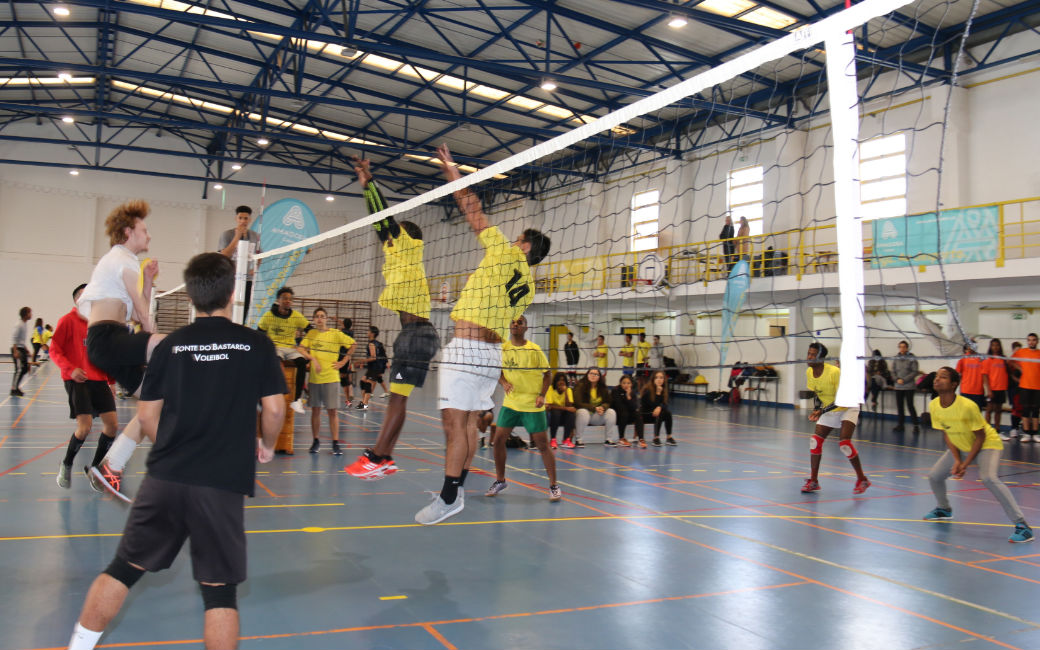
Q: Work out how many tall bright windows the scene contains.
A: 3